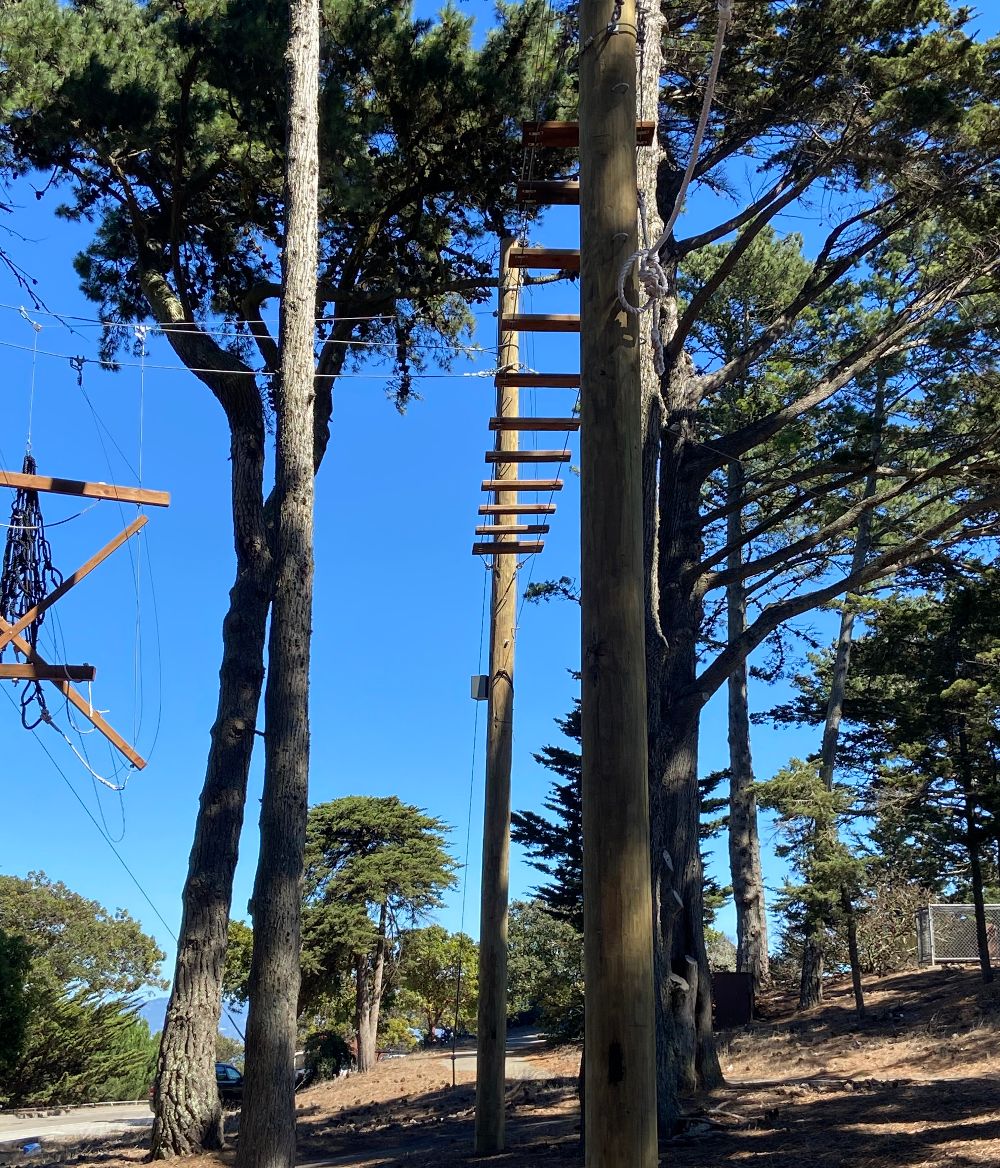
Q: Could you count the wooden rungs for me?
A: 11